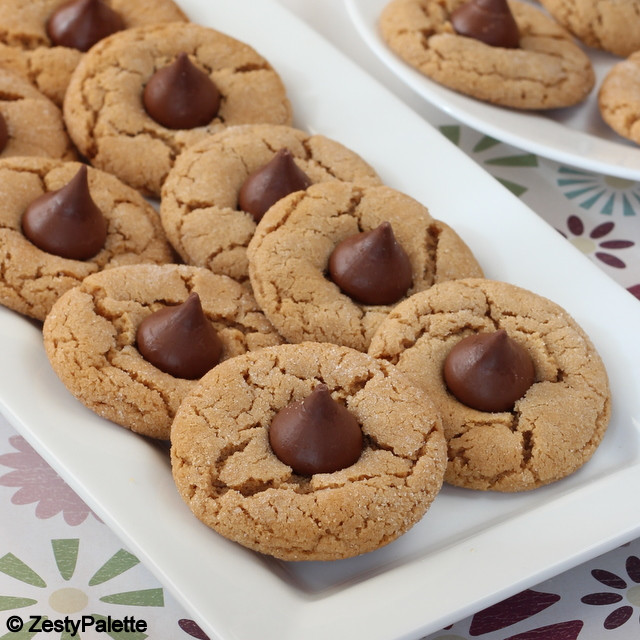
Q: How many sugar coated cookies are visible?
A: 12